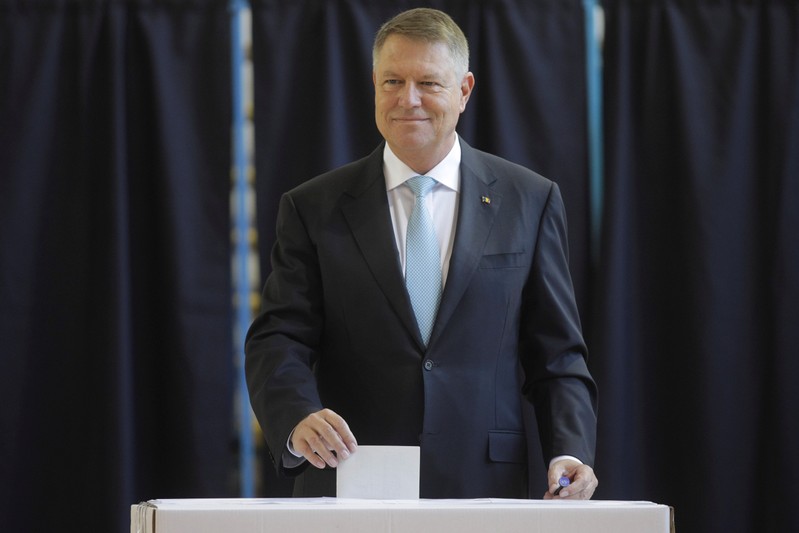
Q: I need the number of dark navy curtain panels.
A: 3